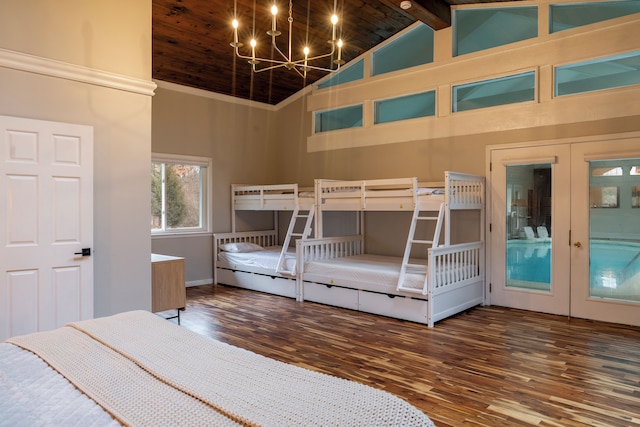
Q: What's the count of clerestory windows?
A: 8